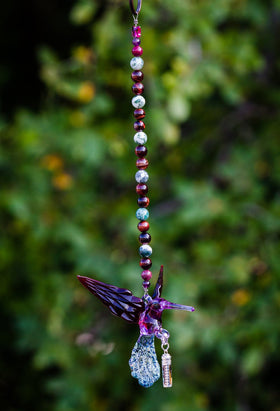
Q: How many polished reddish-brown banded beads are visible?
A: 11